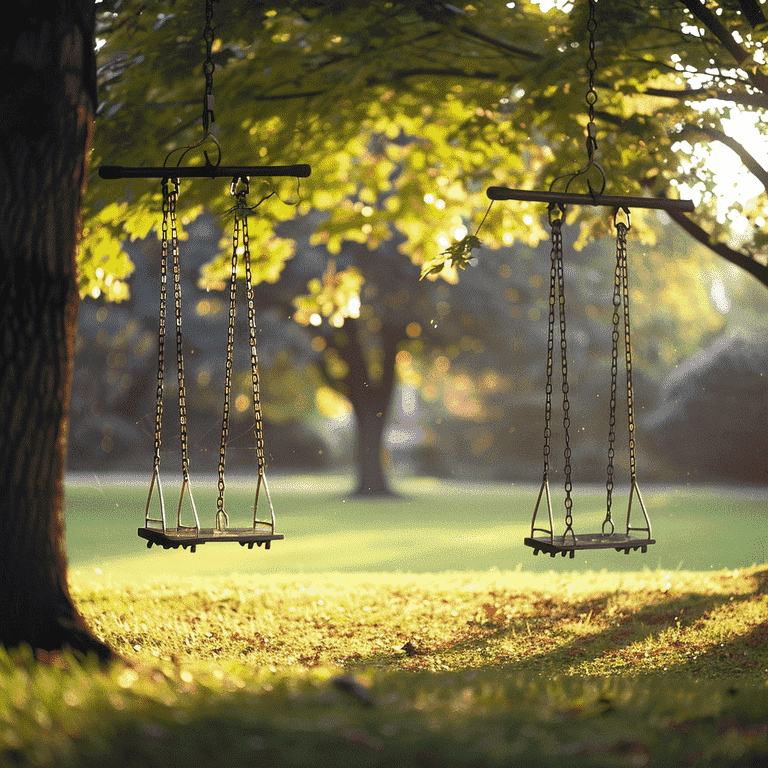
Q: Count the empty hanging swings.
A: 2